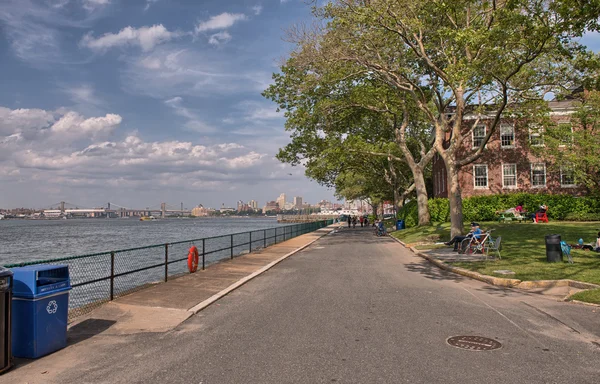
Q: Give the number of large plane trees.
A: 2